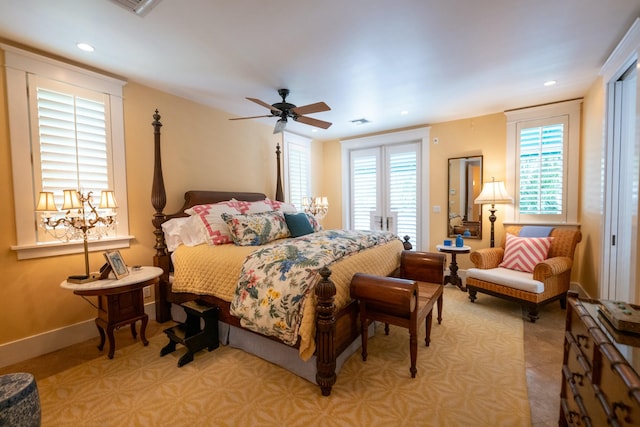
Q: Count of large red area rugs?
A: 0